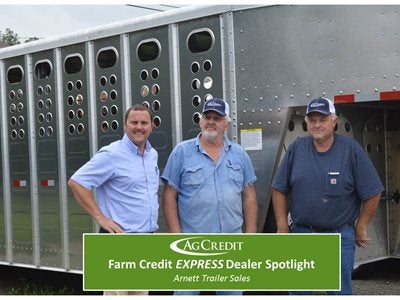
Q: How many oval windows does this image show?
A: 6